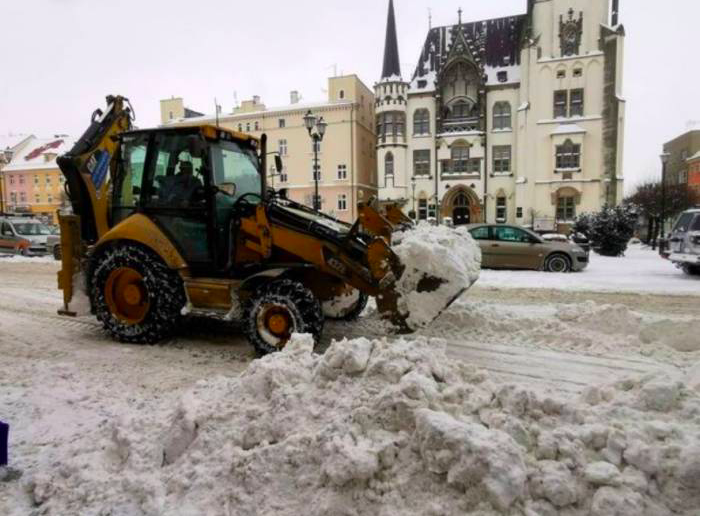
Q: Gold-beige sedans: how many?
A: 1